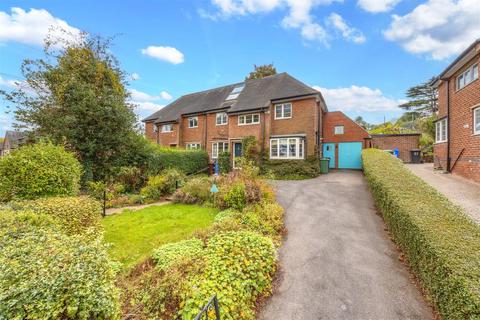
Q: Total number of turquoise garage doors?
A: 1